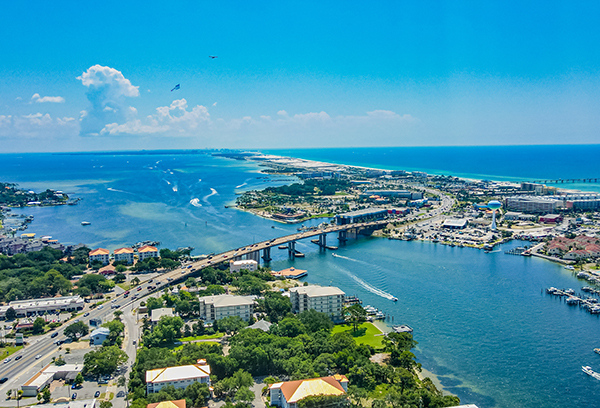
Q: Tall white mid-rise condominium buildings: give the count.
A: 2